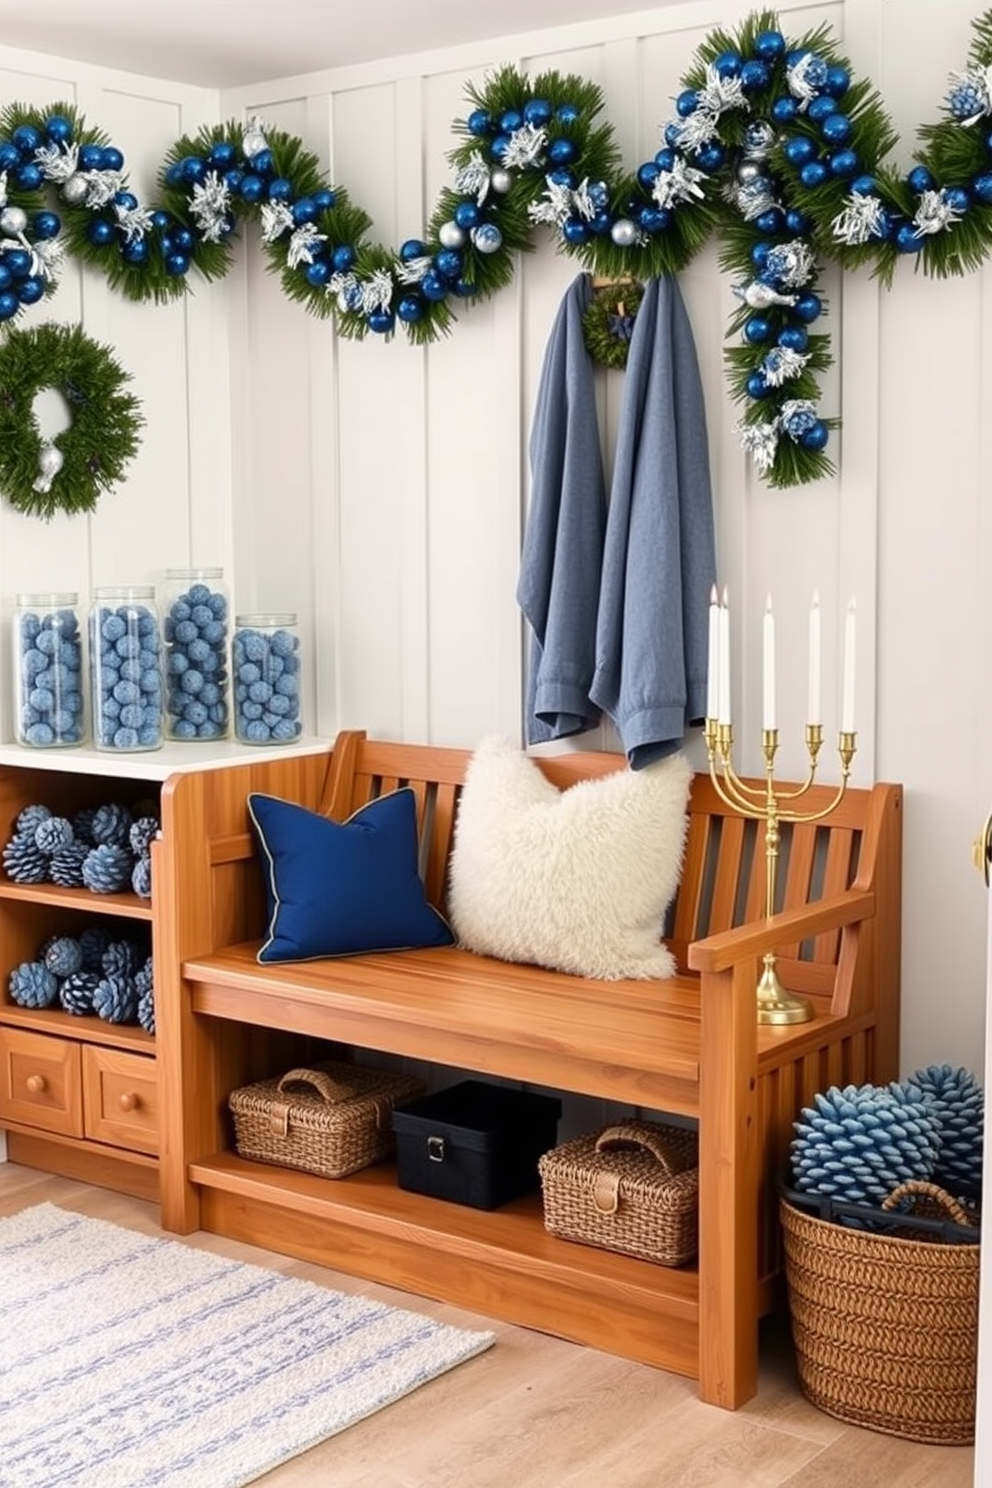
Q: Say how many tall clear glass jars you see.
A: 4